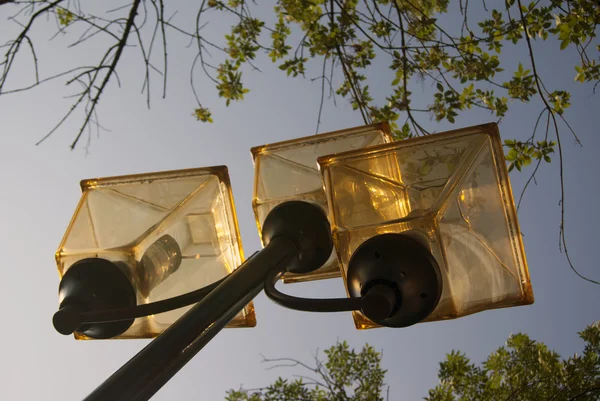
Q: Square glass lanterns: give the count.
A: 3